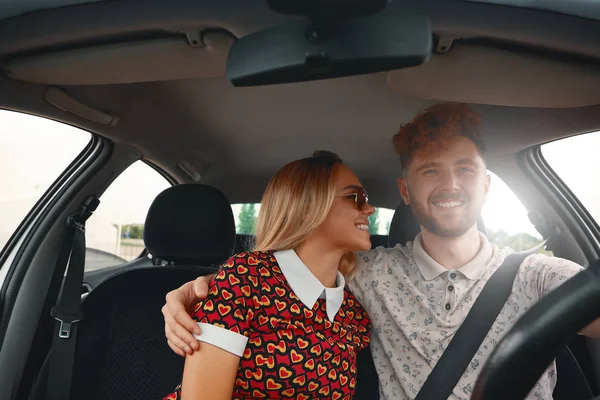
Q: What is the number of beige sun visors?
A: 2